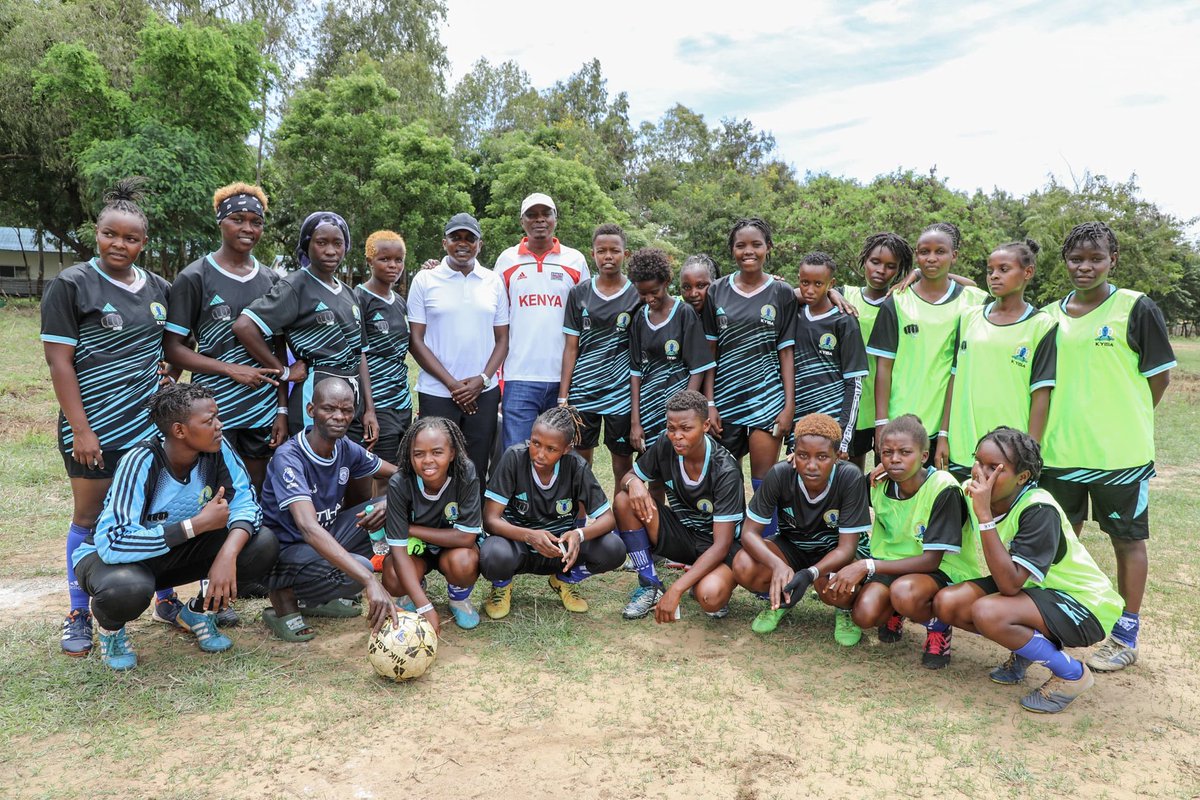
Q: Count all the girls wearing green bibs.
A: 6